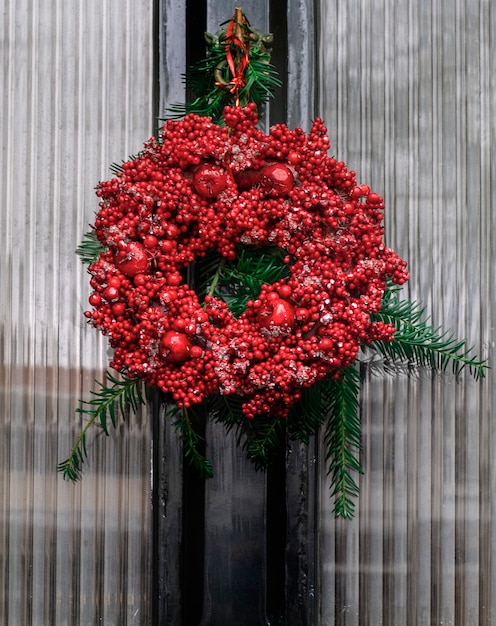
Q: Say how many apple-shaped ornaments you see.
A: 5